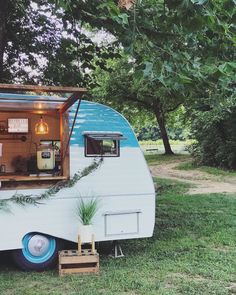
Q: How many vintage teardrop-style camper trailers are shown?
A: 1